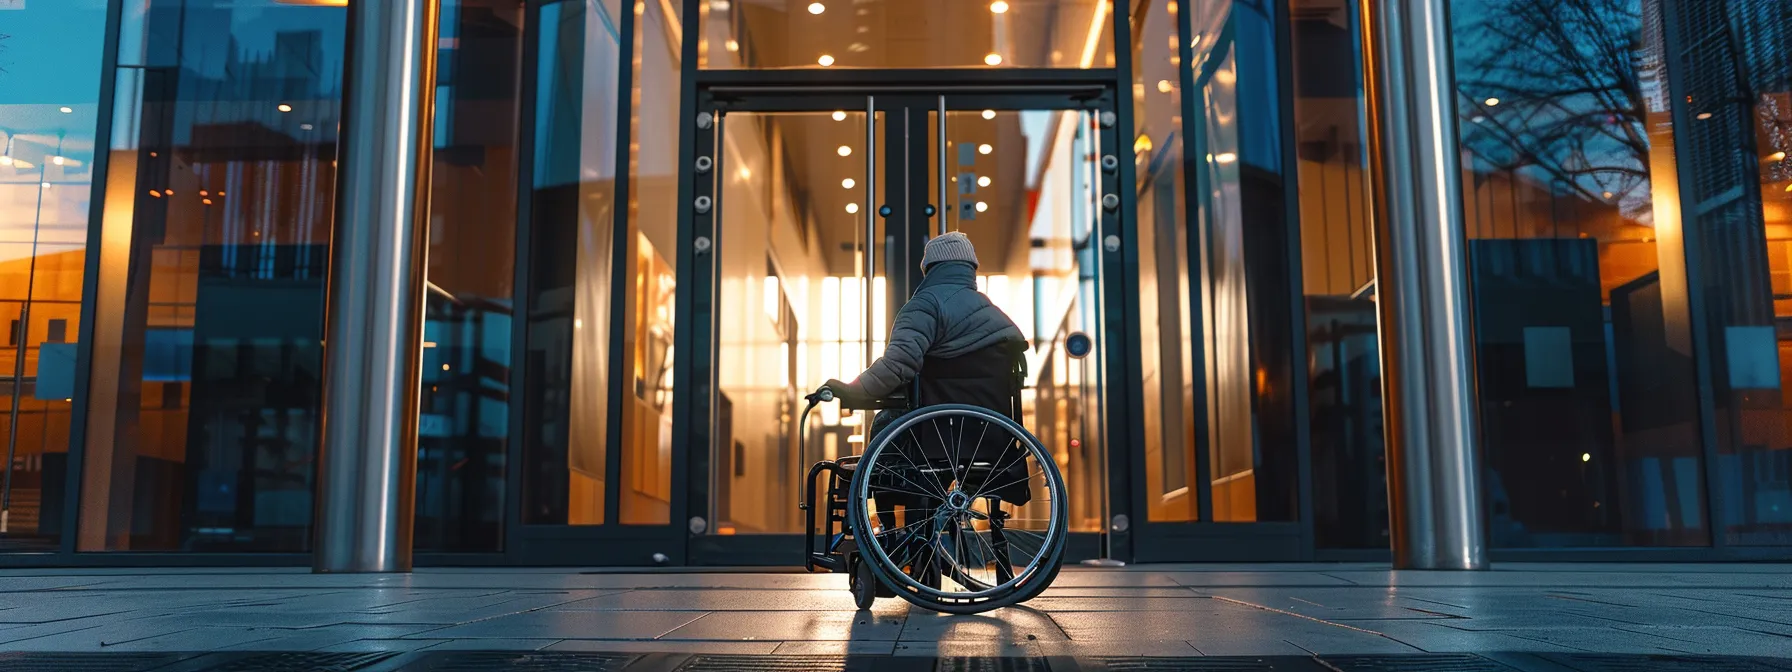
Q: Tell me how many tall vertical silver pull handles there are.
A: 2